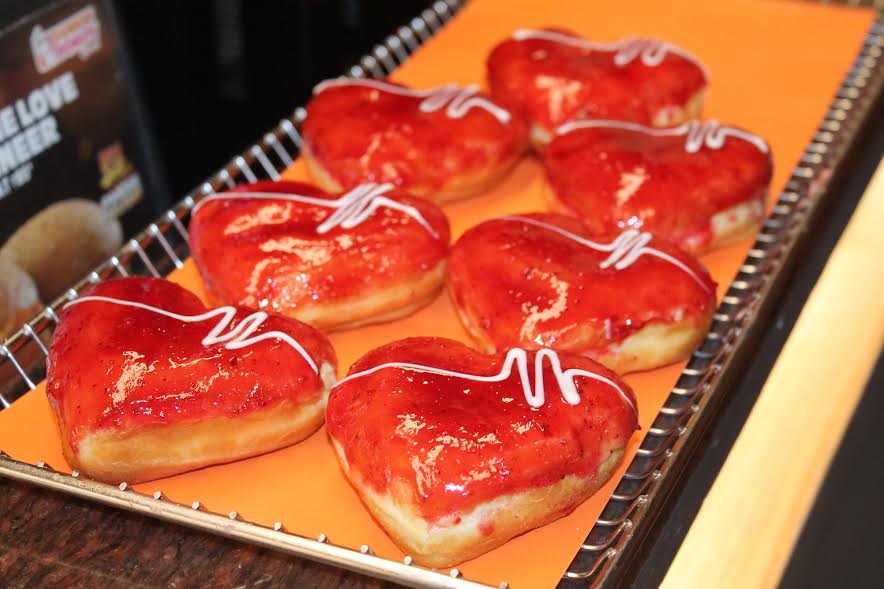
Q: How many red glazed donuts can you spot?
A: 7